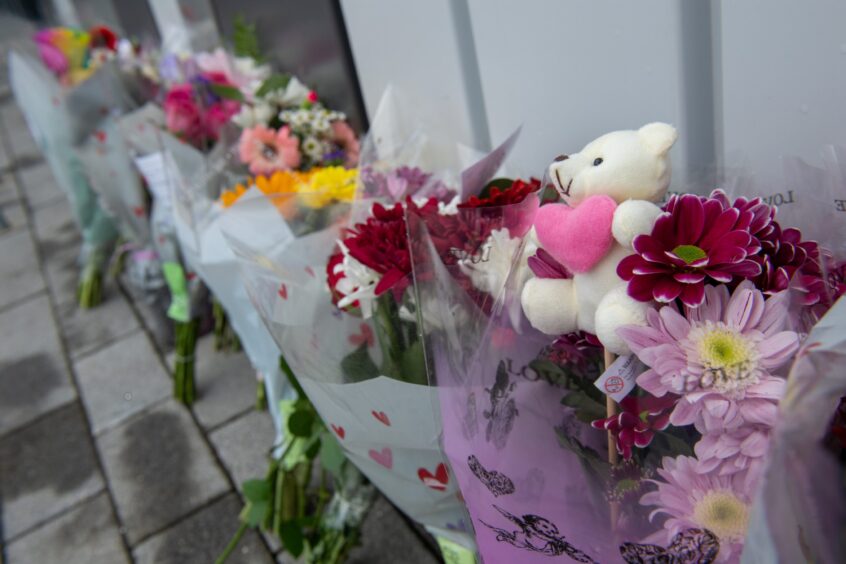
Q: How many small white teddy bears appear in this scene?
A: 1